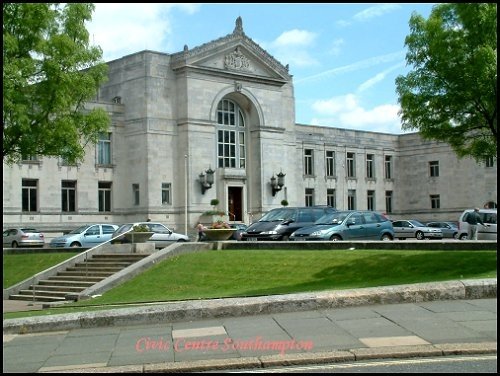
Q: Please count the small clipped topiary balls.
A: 2